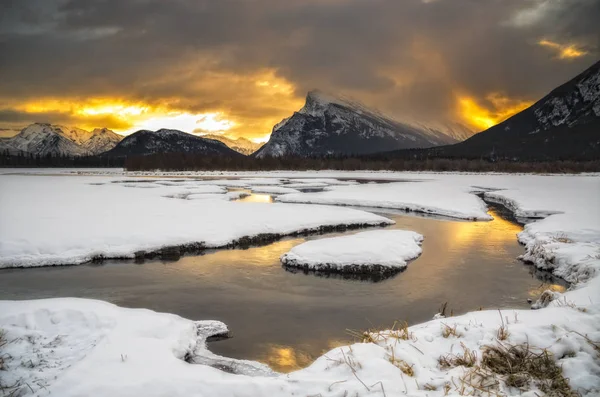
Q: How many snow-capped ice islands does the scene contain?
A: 1